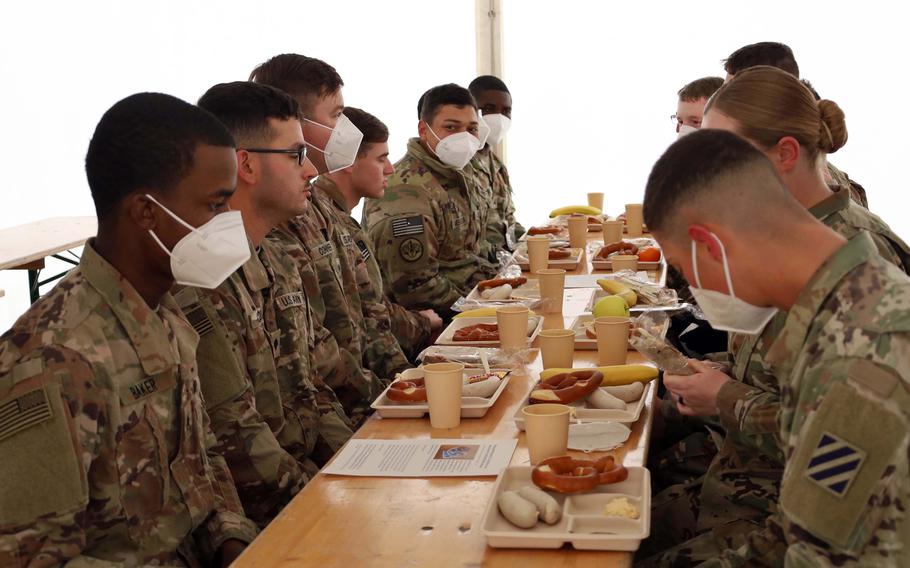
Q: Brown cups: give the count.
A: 12